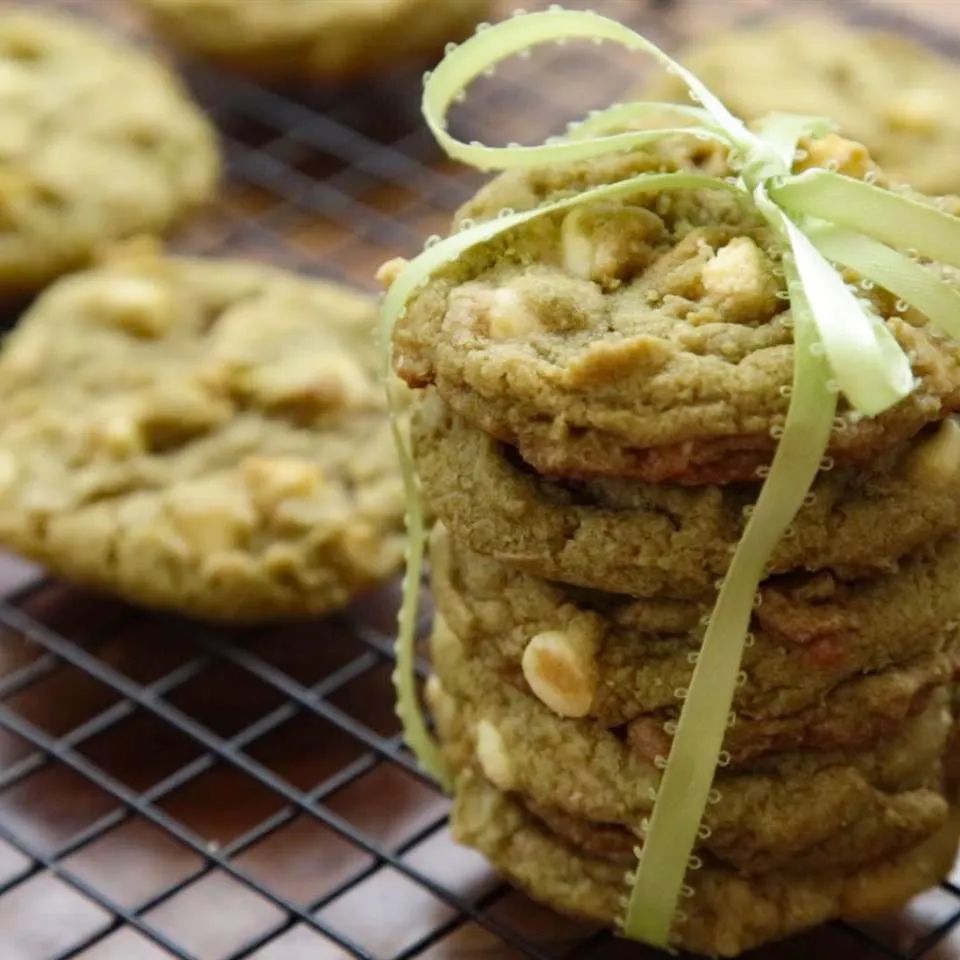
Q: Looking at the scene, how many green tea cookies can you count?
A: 9